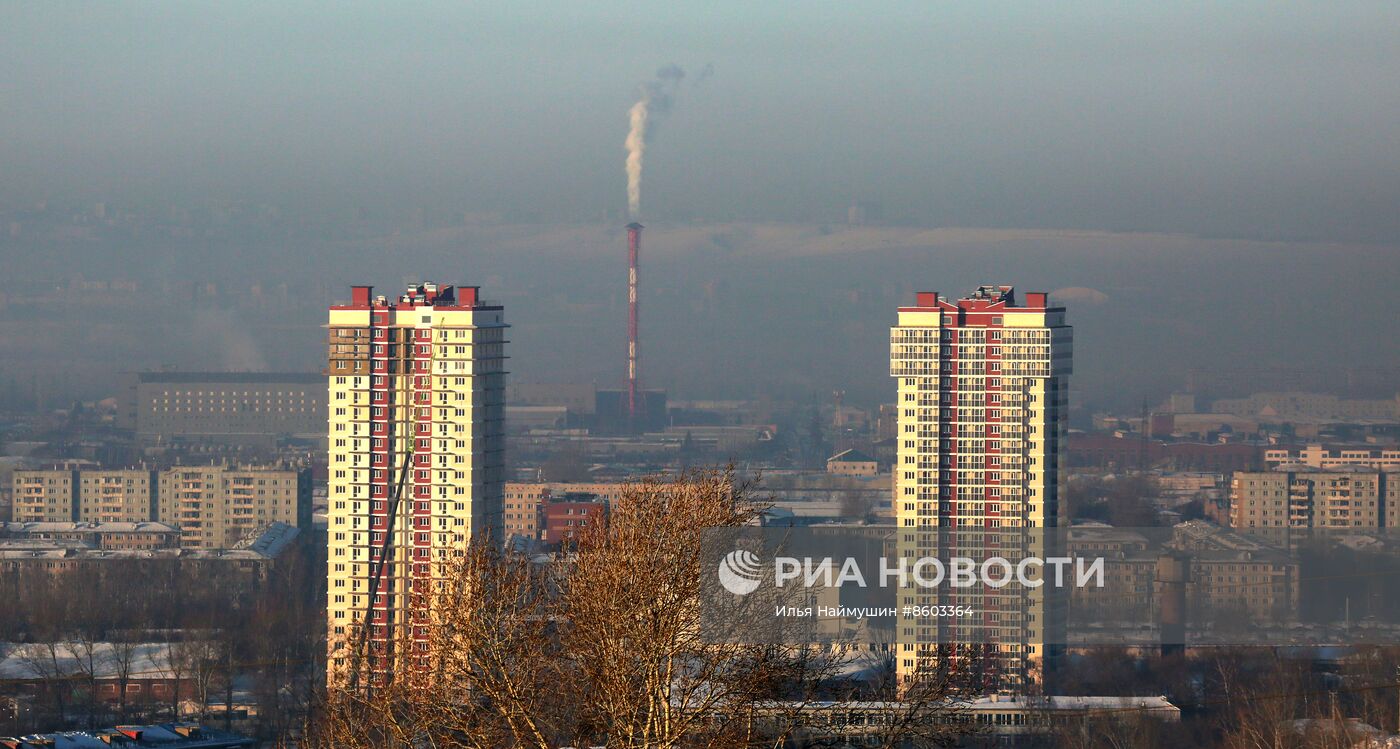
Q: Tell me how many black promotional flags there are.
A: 0